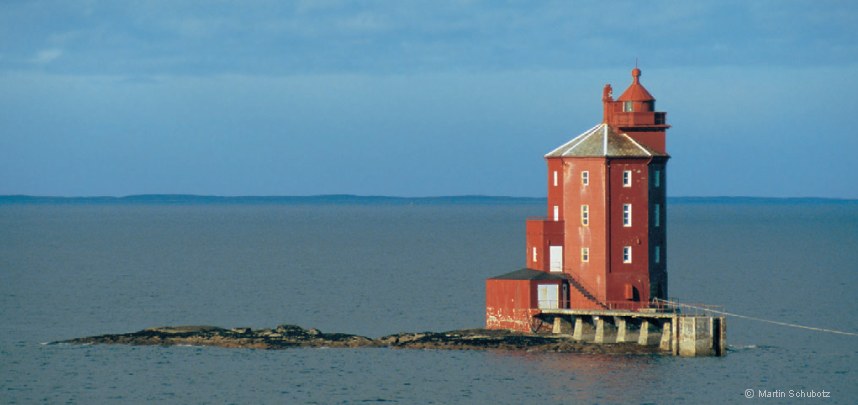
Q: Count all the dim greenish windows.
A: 3